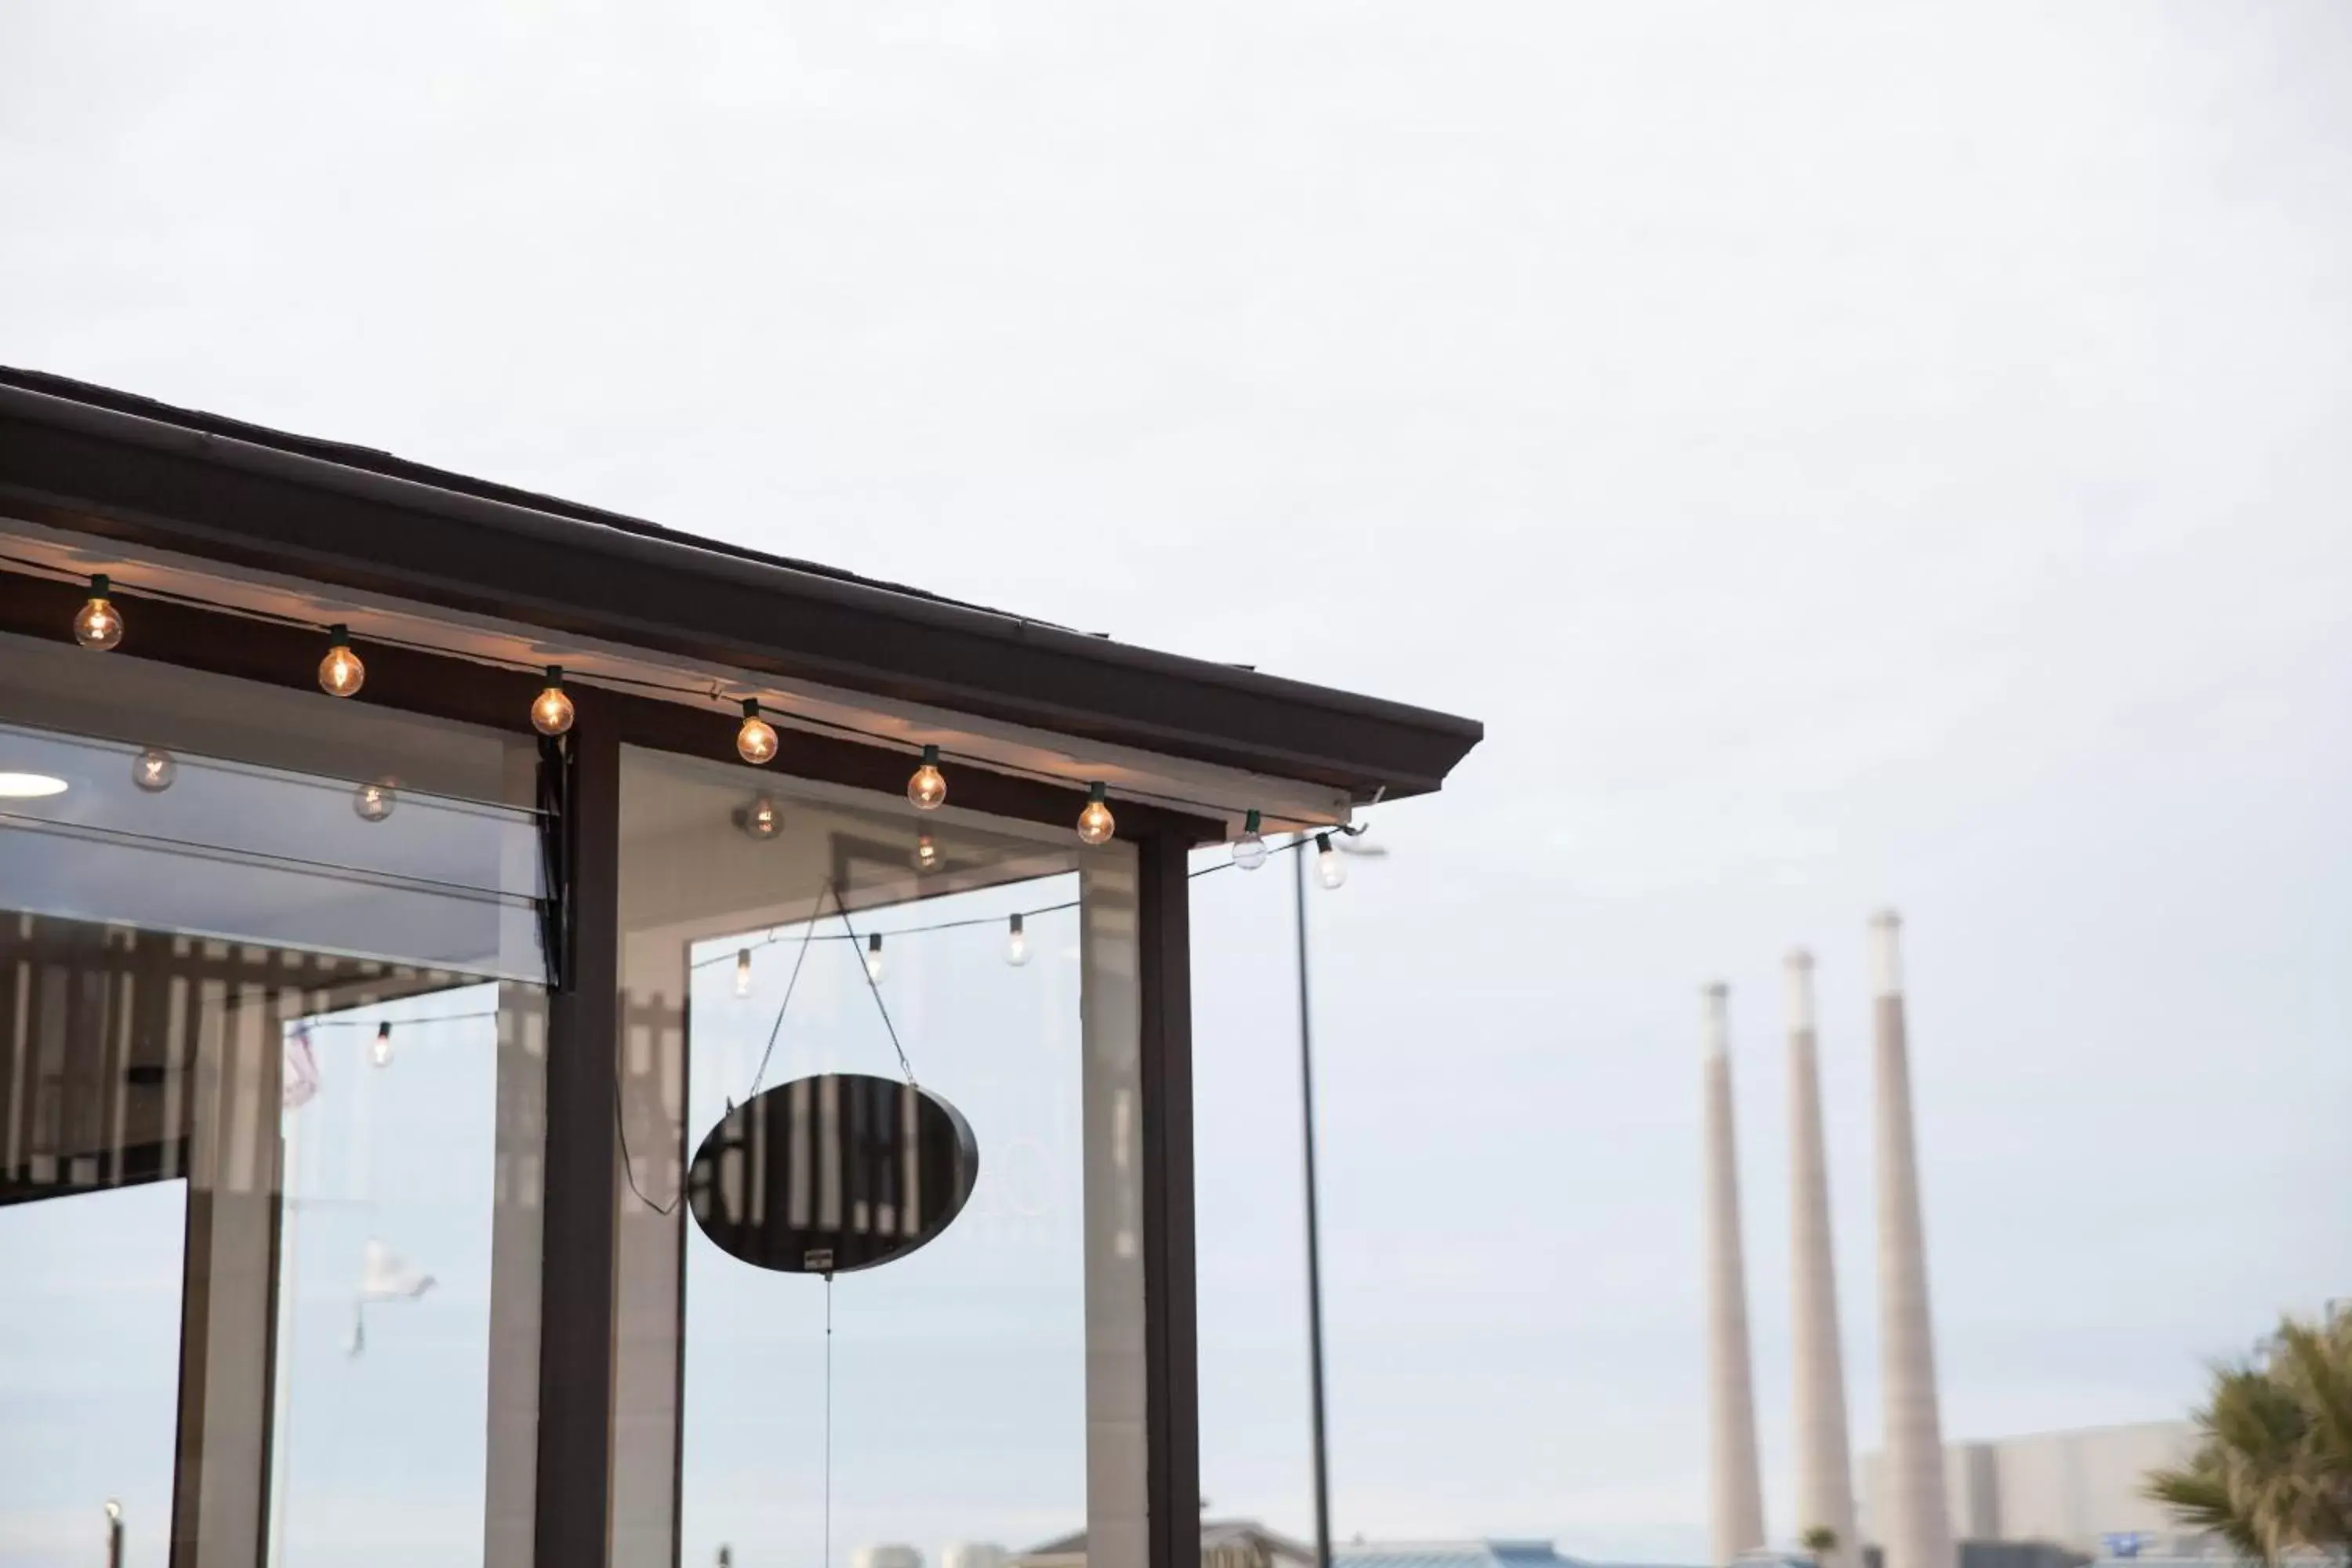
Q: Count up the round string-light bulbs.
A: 12